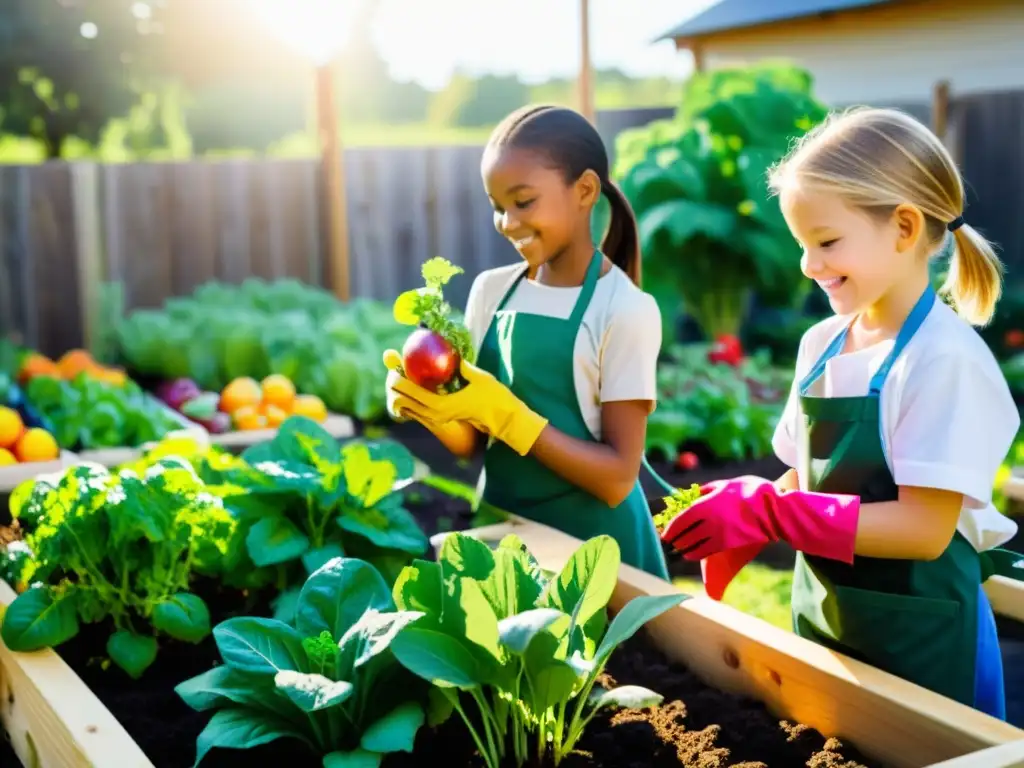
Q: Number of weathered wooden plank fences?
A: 1